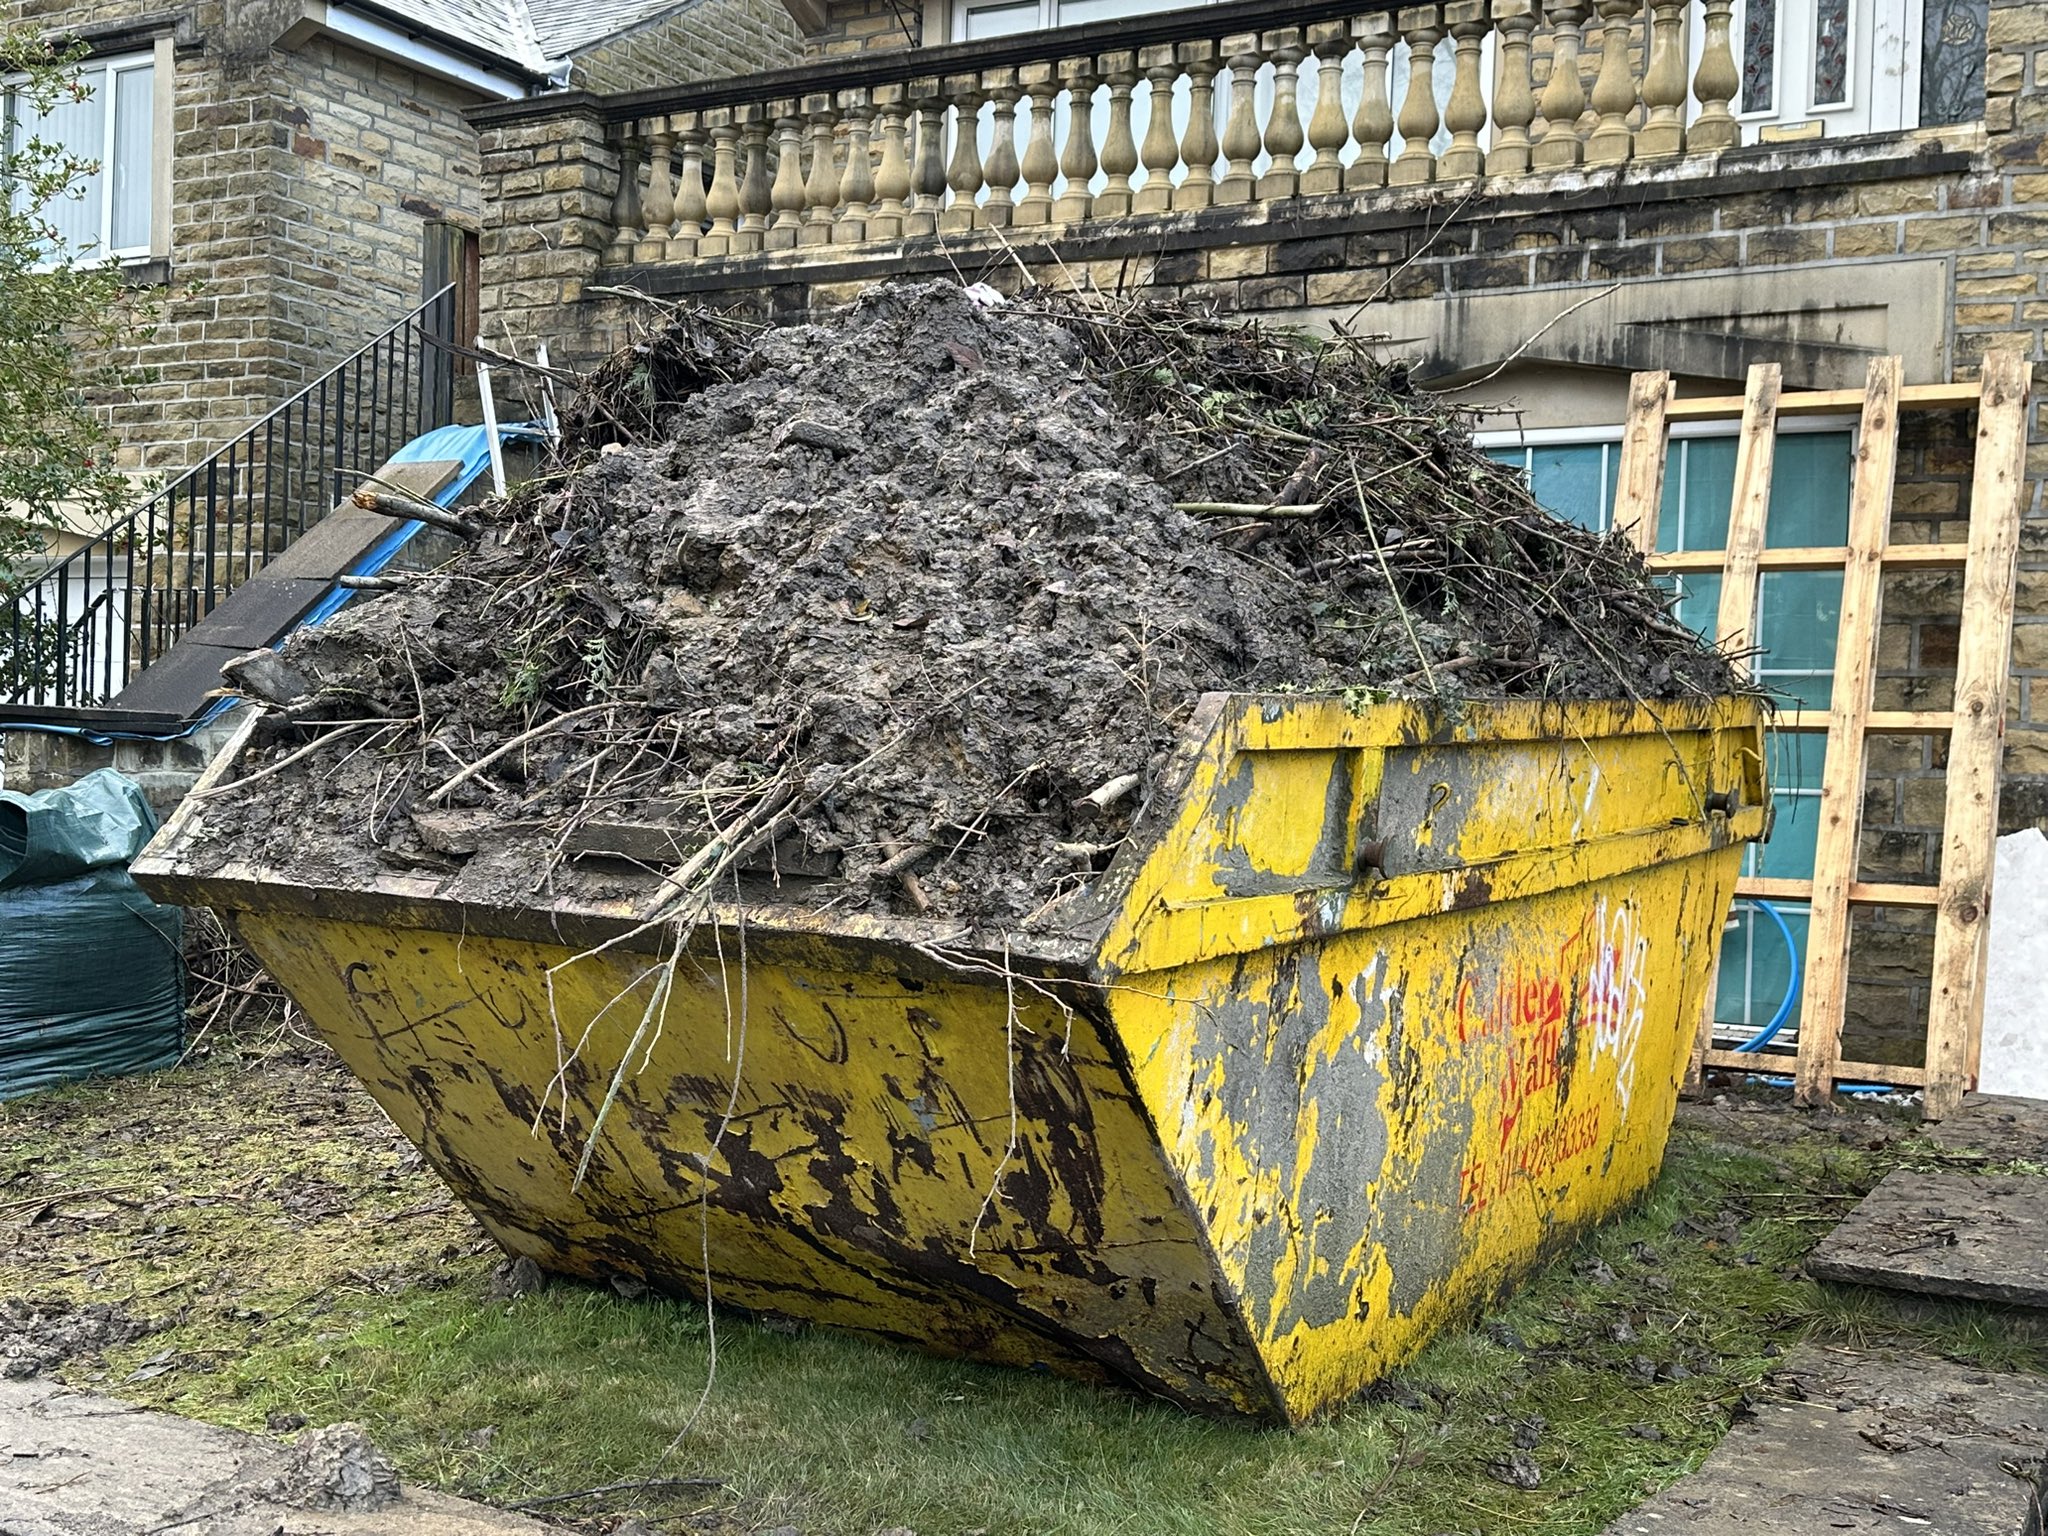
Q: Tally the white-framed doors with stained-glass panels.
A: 1